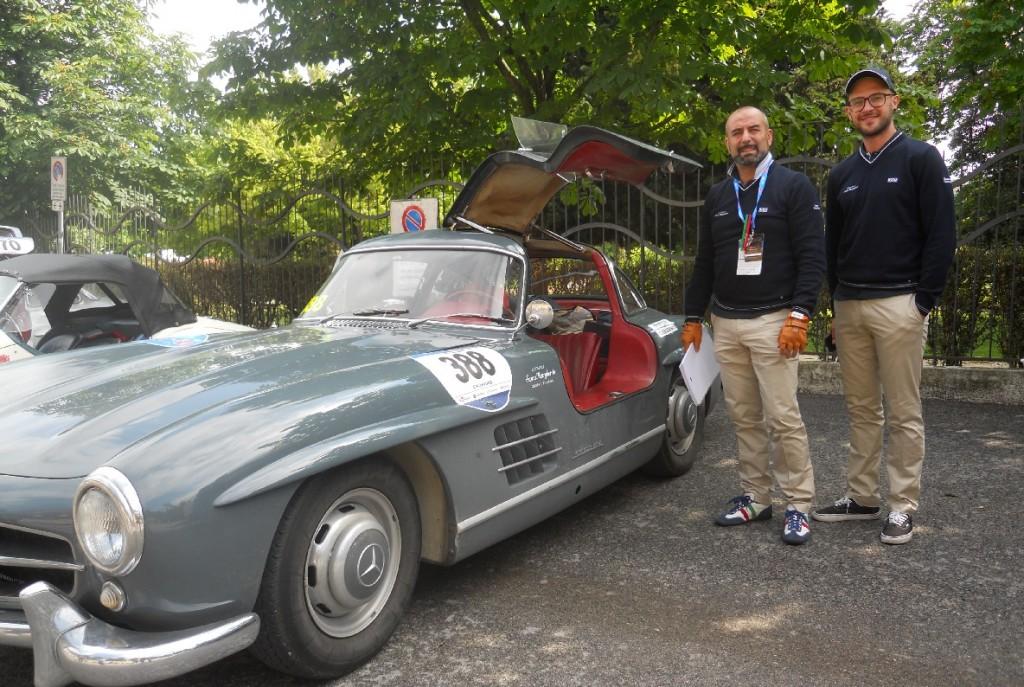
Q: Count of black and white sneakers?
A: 2